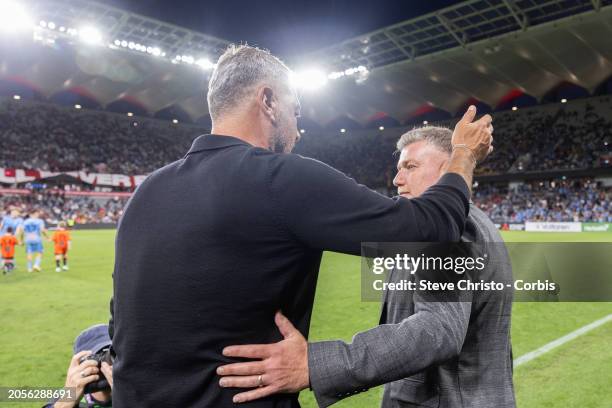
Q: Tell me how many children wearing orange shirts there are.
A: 2